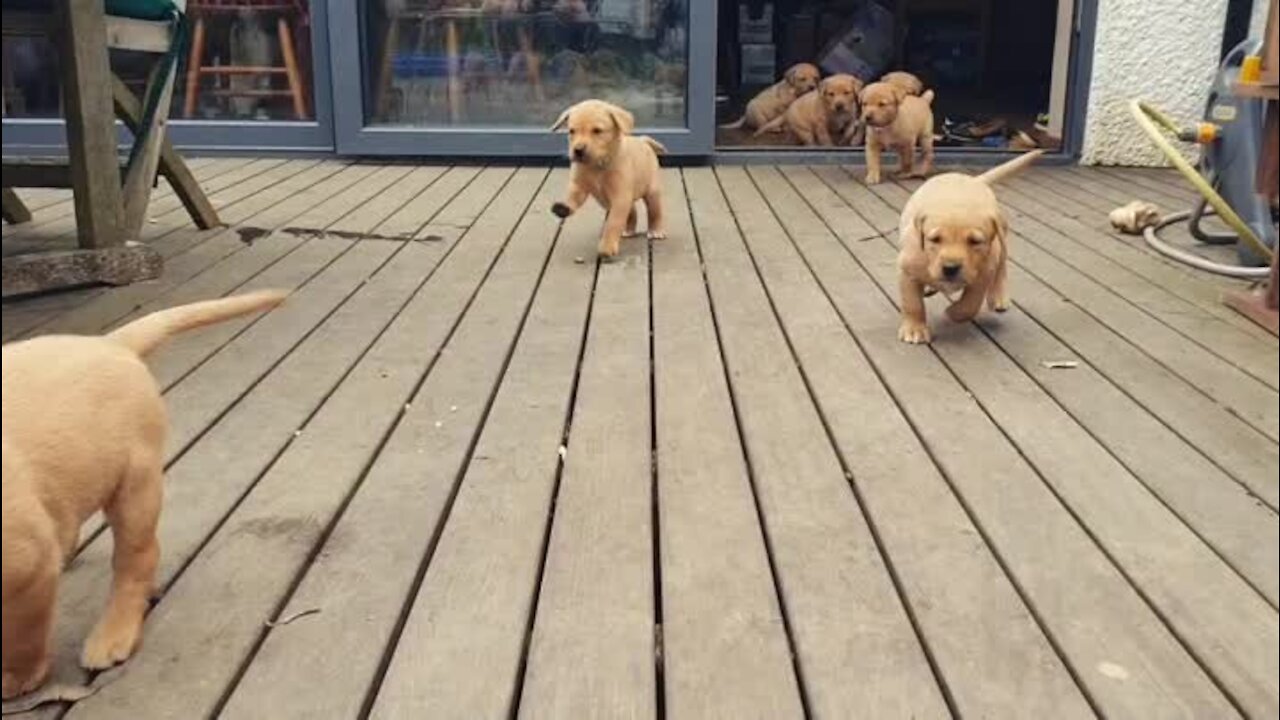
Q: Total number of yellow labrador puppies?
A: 7